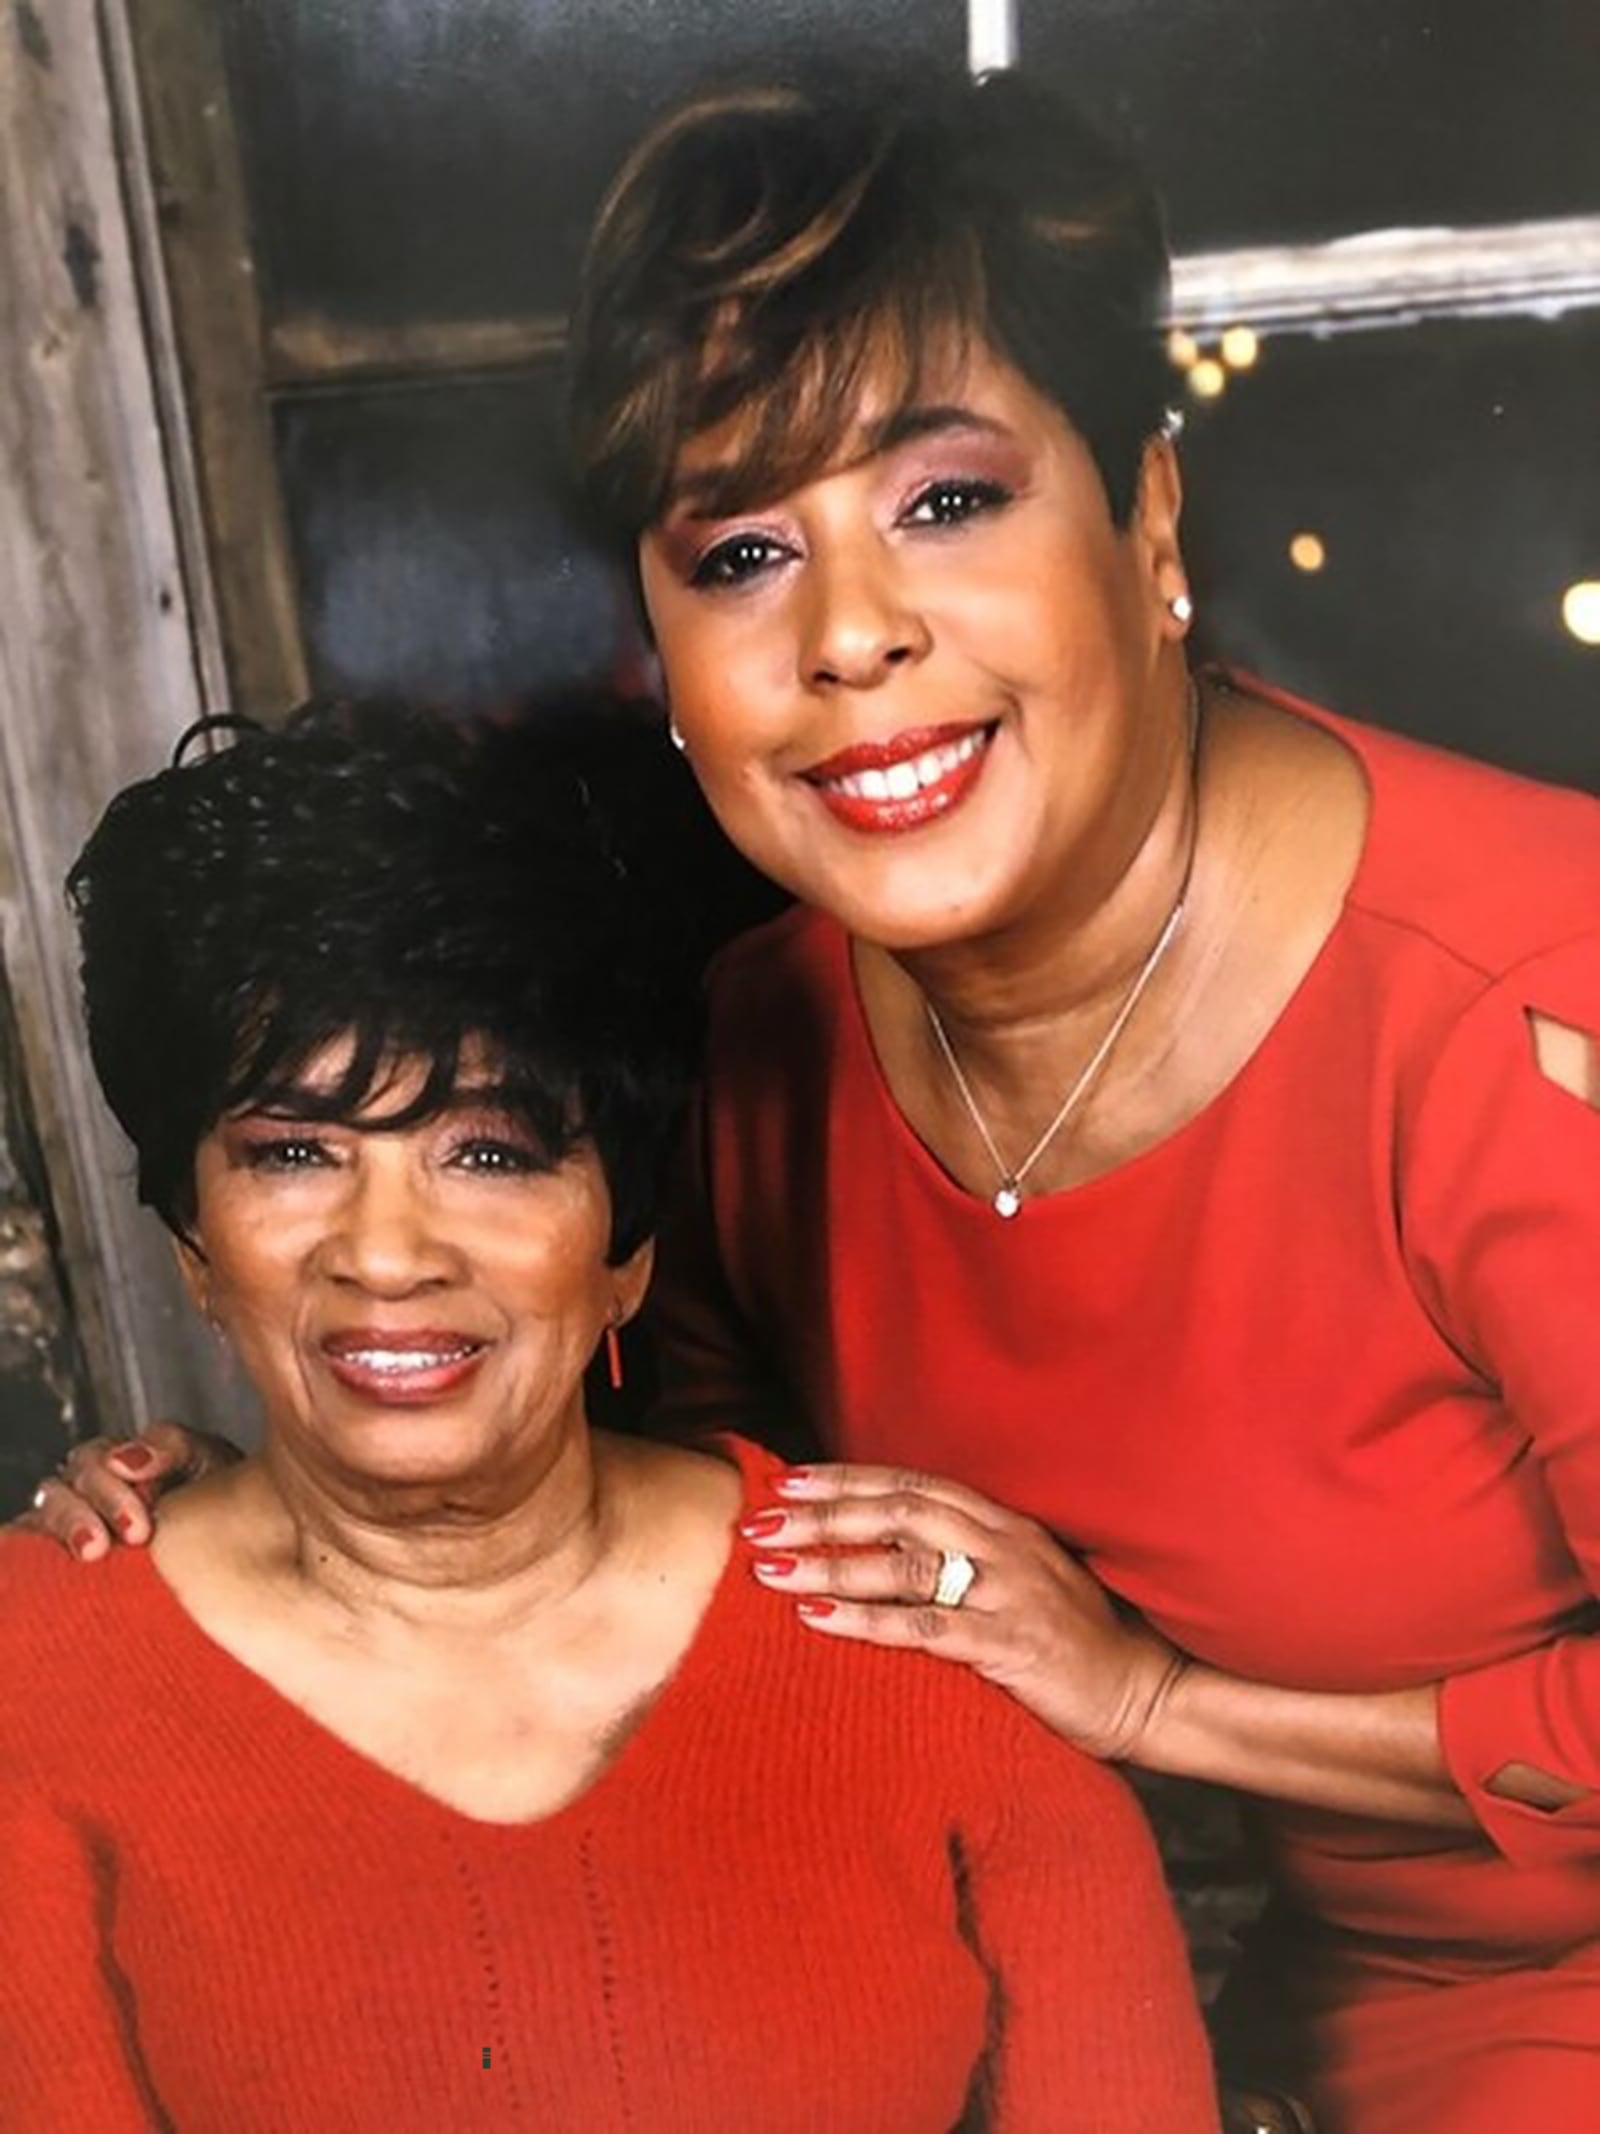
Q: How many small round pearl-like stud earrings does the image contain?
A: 2